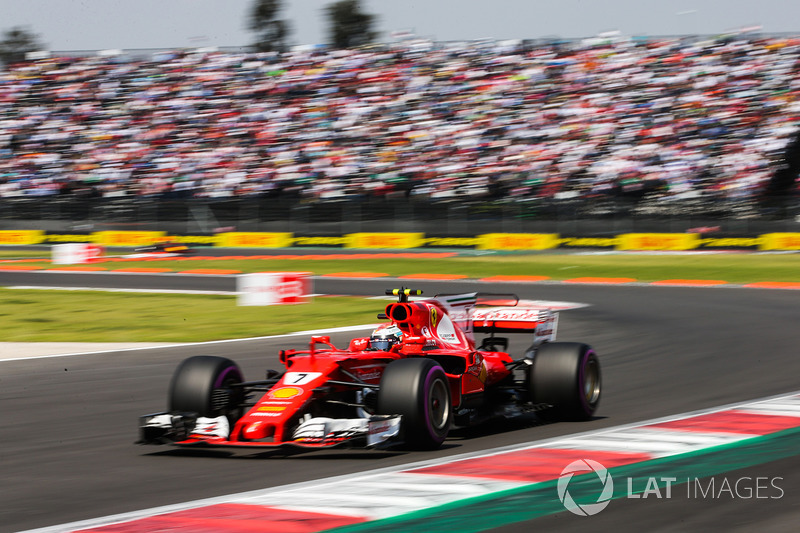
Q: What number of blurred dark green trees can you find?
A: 3